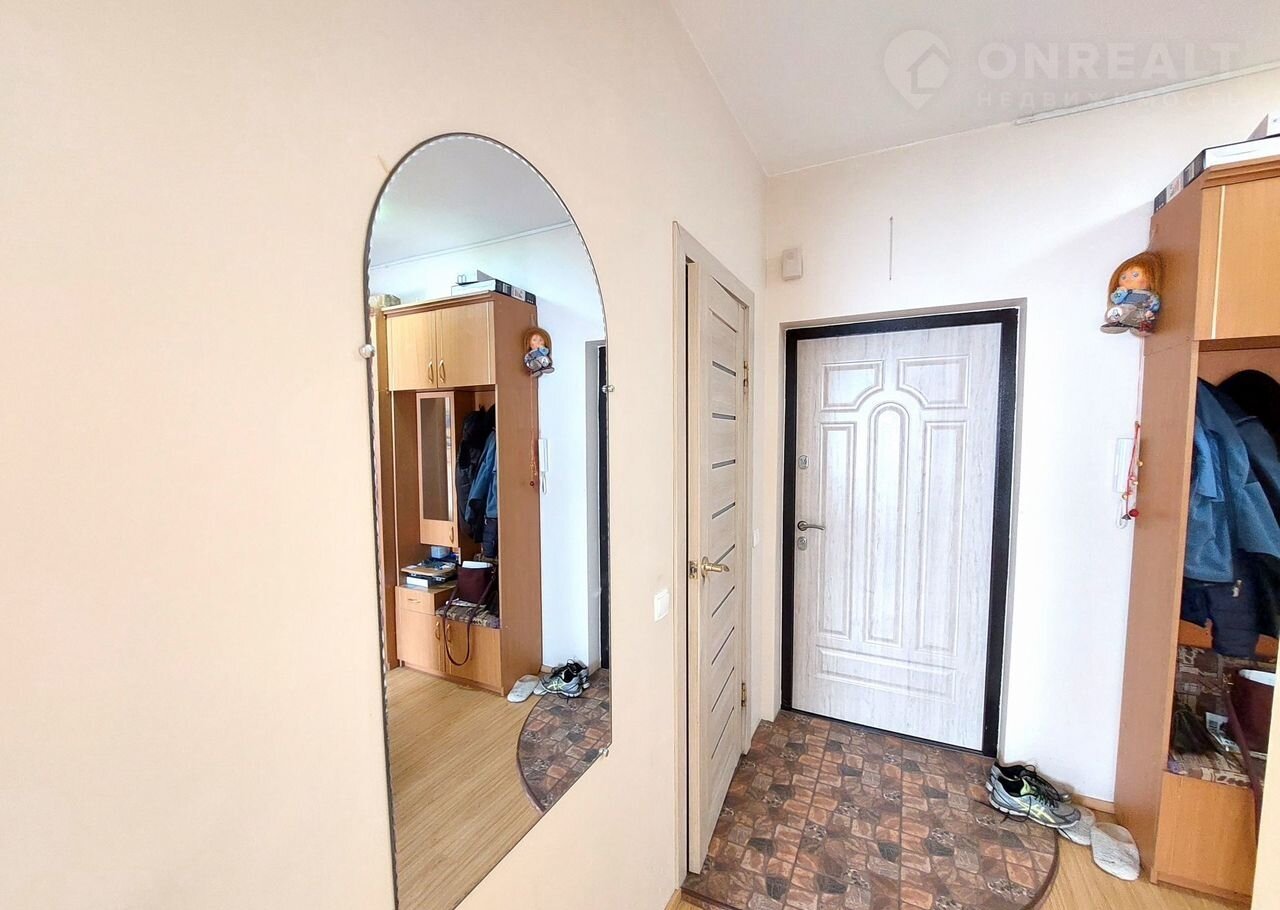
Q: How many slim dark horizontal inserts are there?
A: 10